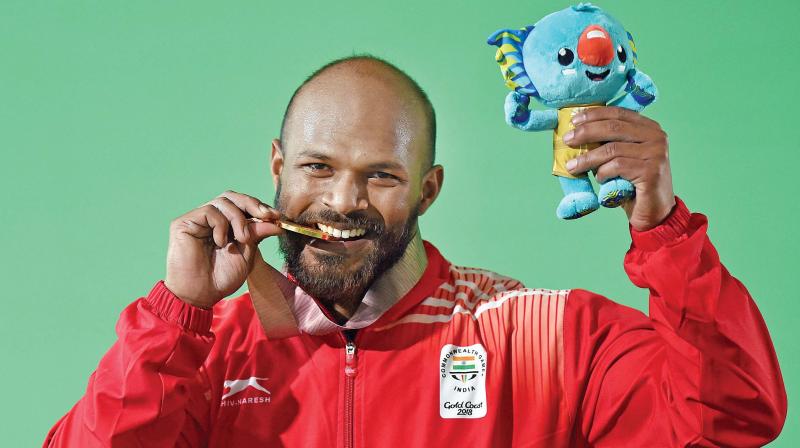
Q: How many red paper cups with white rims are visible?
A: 0